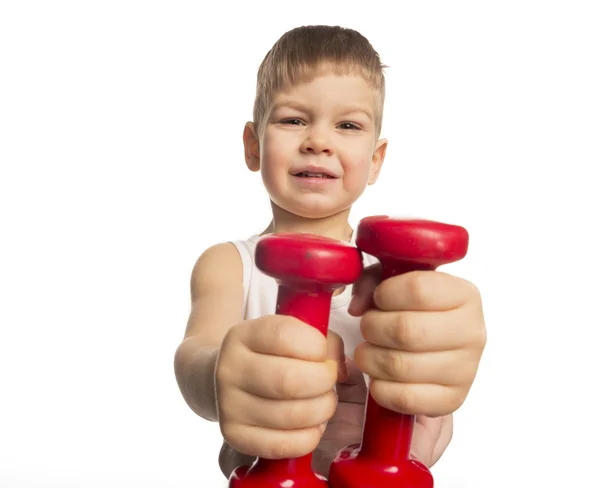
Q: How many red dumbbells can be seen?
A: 2